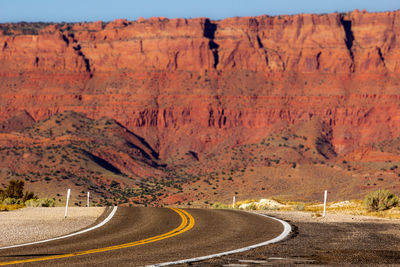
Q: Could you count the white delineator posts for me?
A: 4